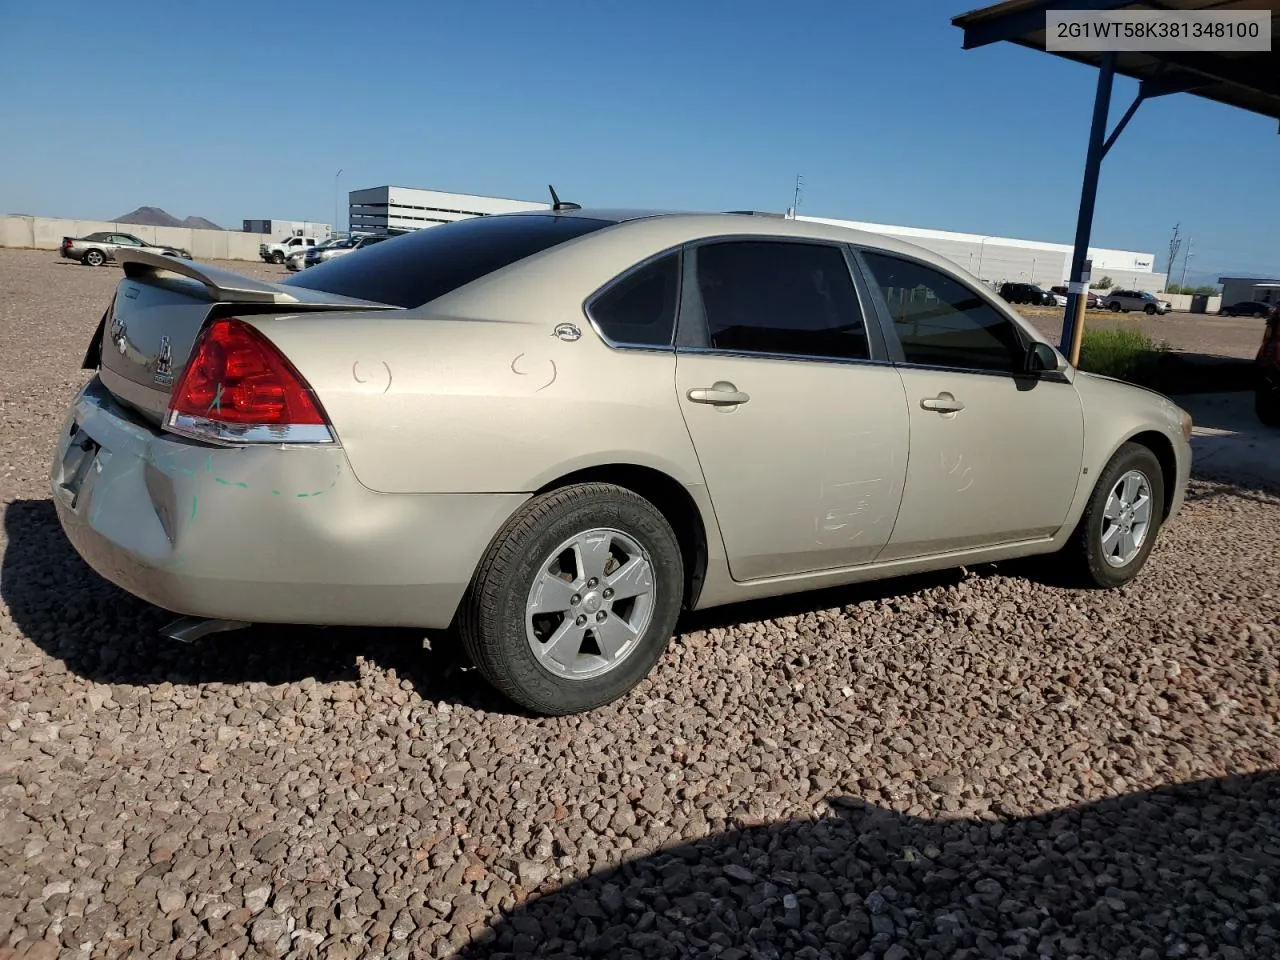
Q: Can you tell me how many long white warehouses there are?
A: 2